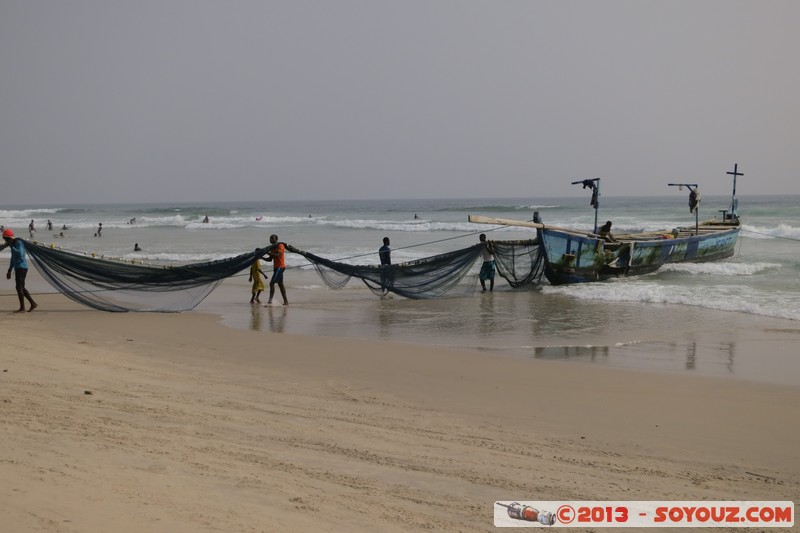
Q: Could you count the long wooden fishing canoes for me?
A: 1